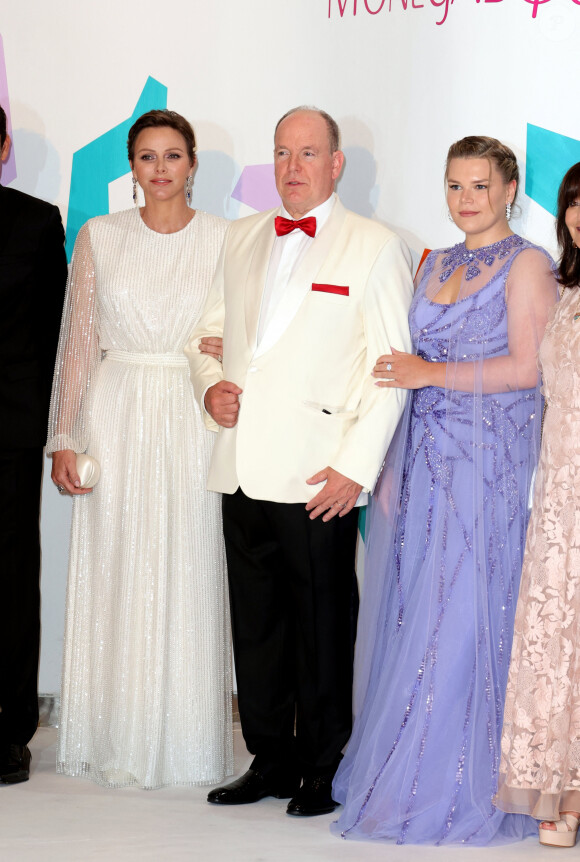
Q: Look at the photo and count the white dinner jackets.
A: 1